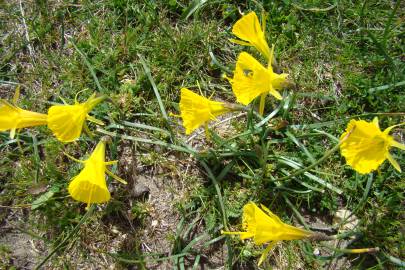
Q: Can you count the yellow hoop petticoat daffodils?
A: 8